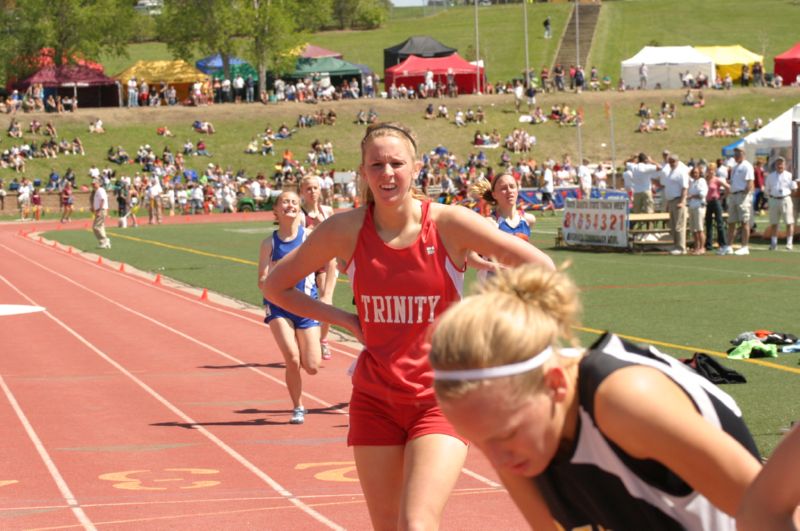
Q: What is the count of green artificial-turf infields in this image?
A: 1